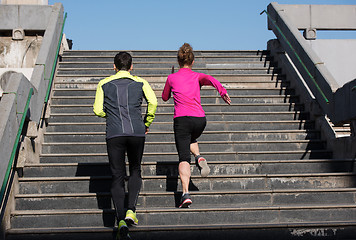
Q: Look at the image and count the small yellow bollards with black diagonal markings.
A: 0